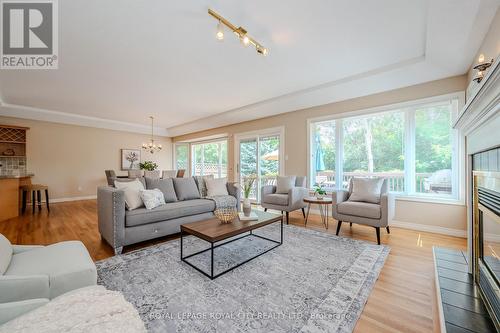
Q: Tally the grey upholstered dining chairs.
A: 5